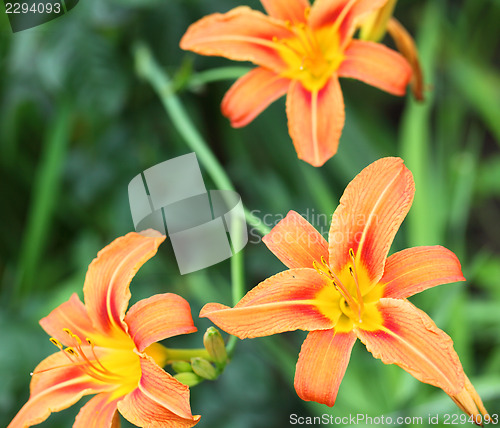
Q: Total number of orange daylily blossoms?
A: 3